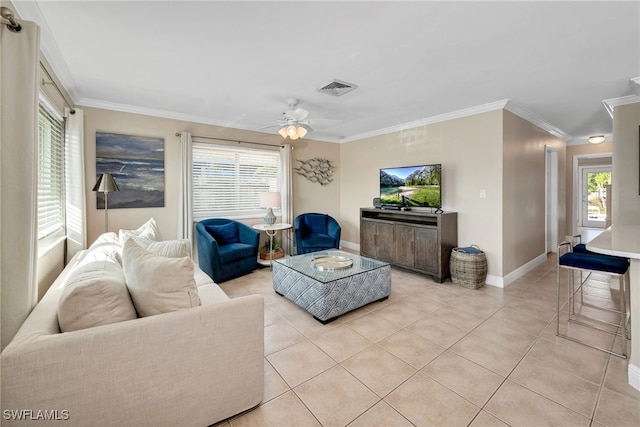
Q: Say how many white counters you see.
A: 1